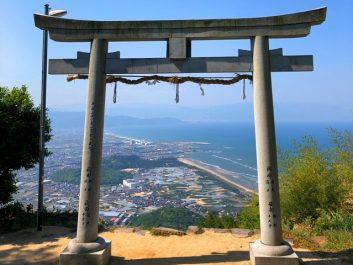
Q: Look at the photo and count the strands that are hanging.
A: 4